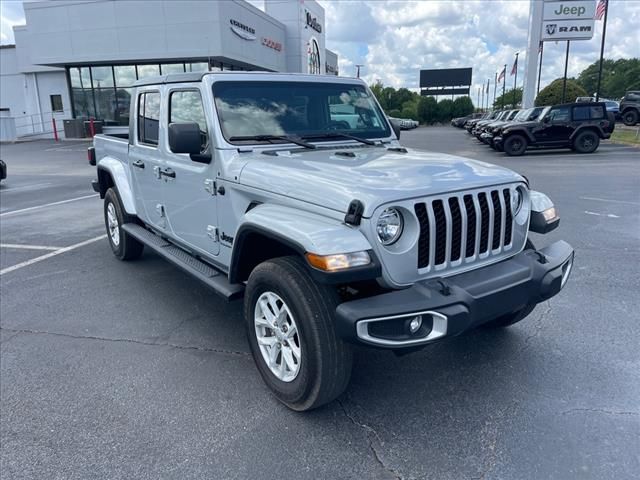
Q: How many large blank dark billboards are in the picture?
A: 1